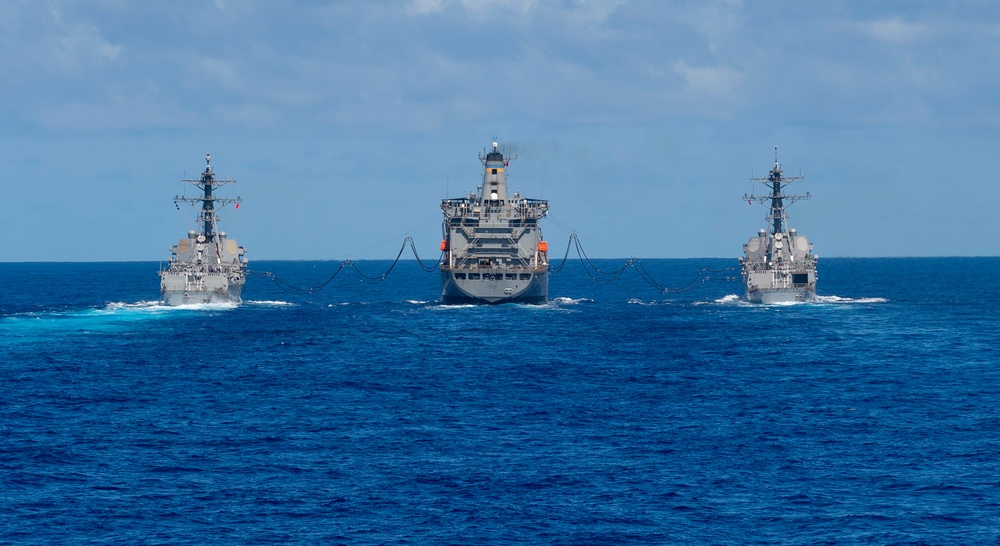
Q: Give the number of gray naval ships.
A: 3